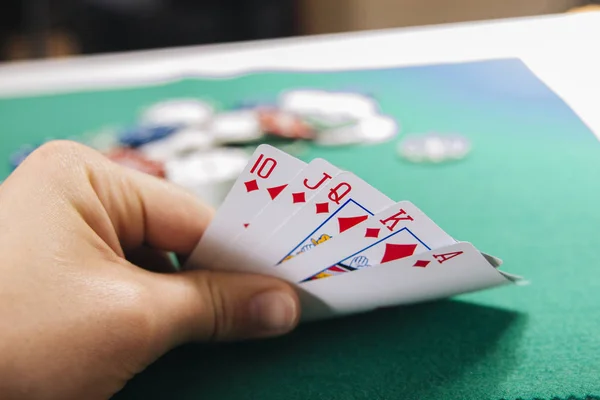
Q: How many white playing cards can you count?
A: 5